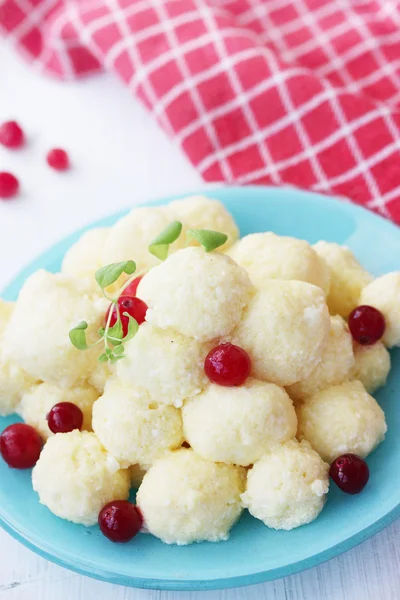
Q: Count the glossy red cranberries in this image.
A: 11